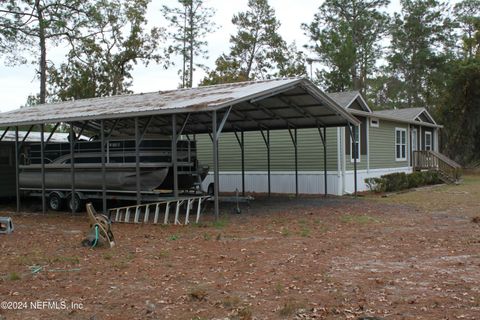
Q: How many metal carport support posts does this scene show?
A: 12